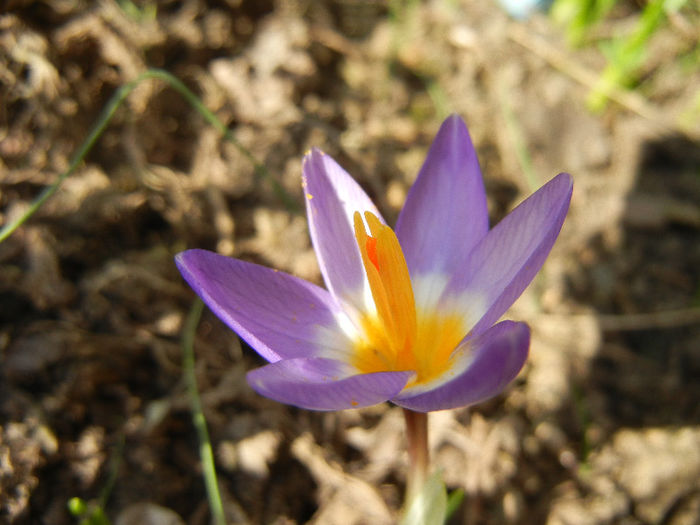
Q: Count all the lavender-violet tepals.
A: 6